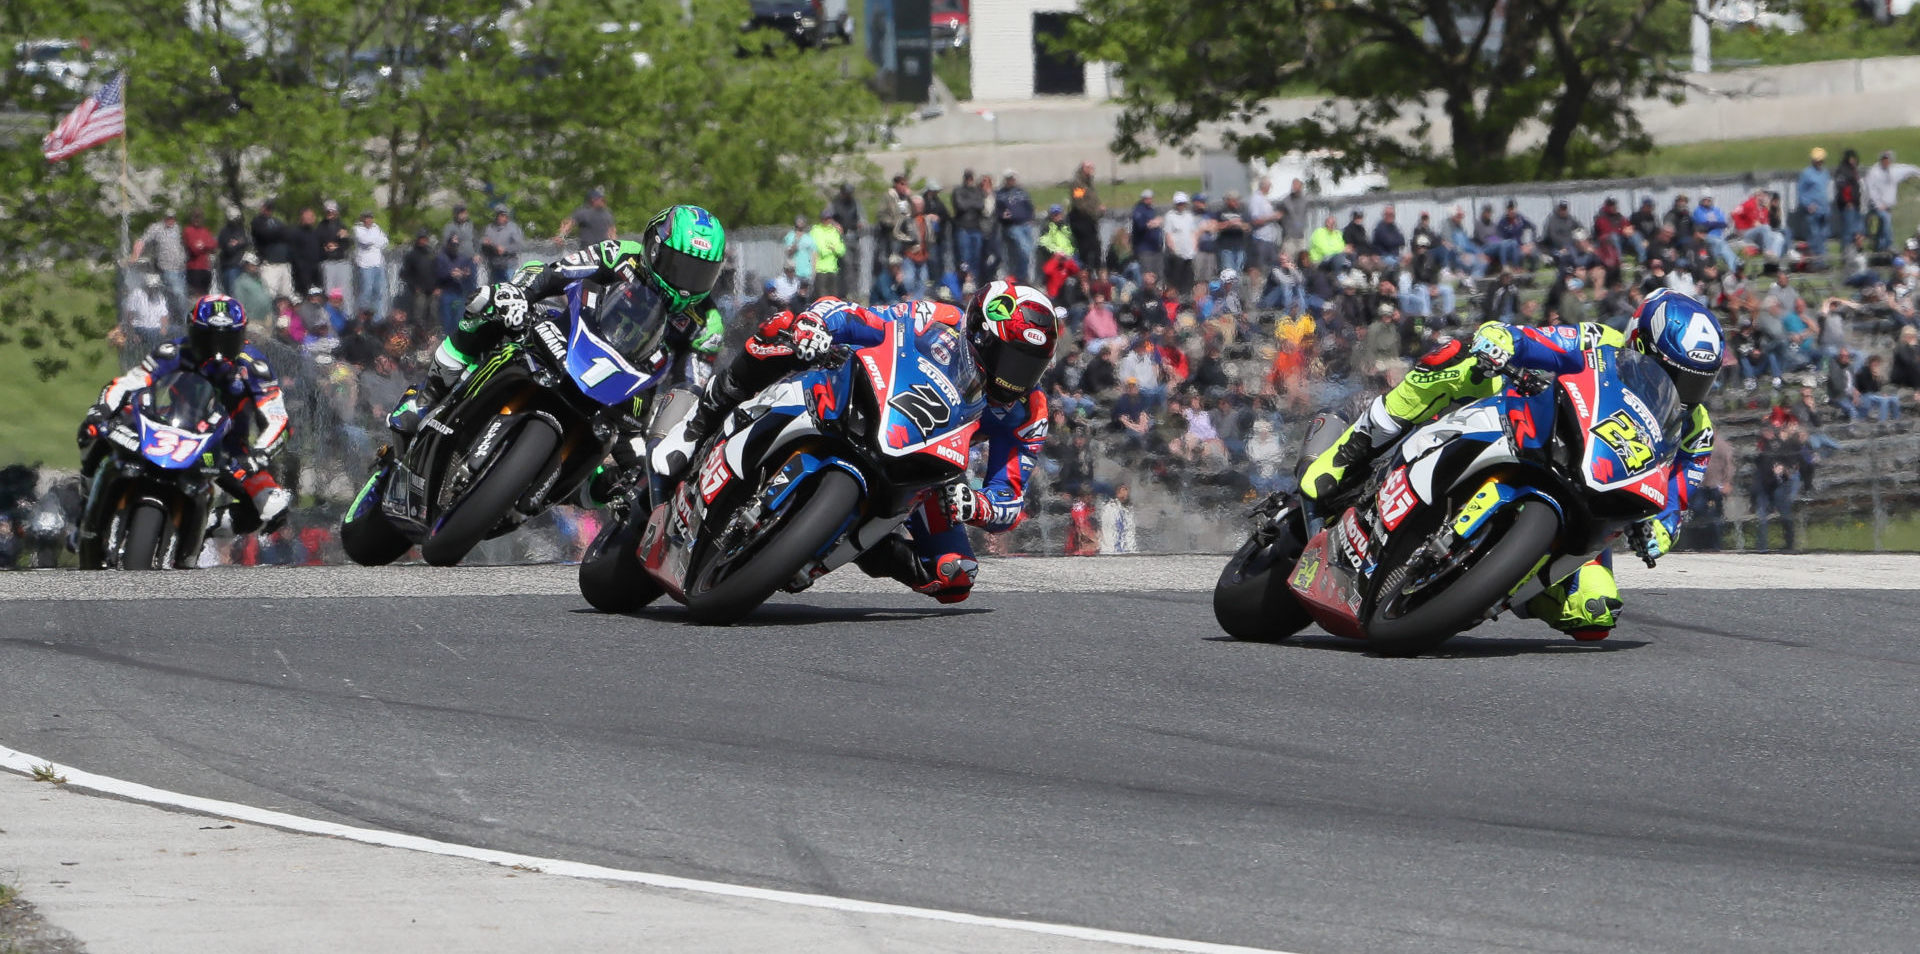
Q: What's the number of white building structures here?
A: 1